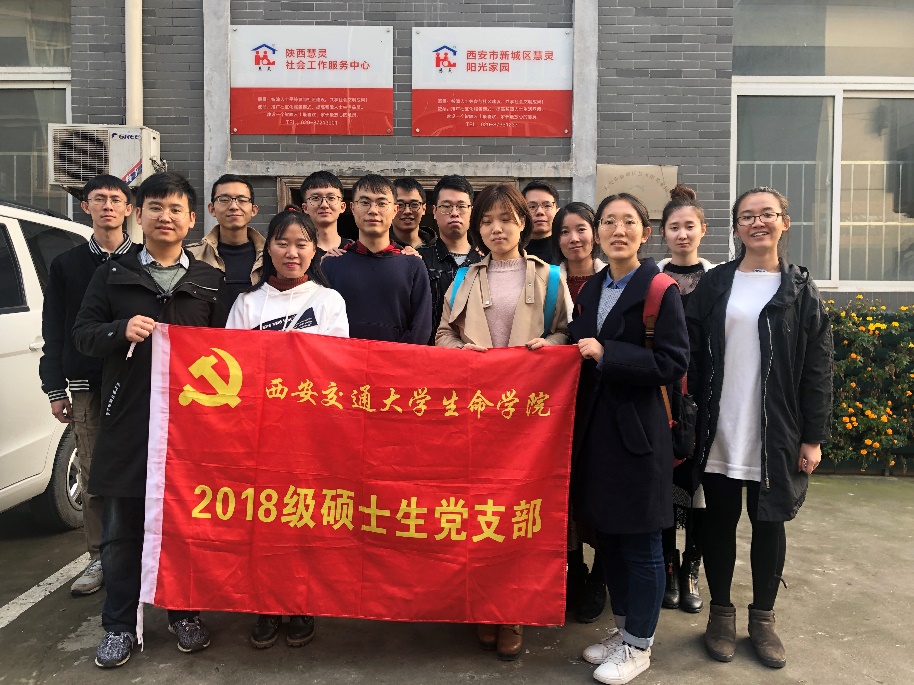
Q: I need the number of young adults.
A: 14